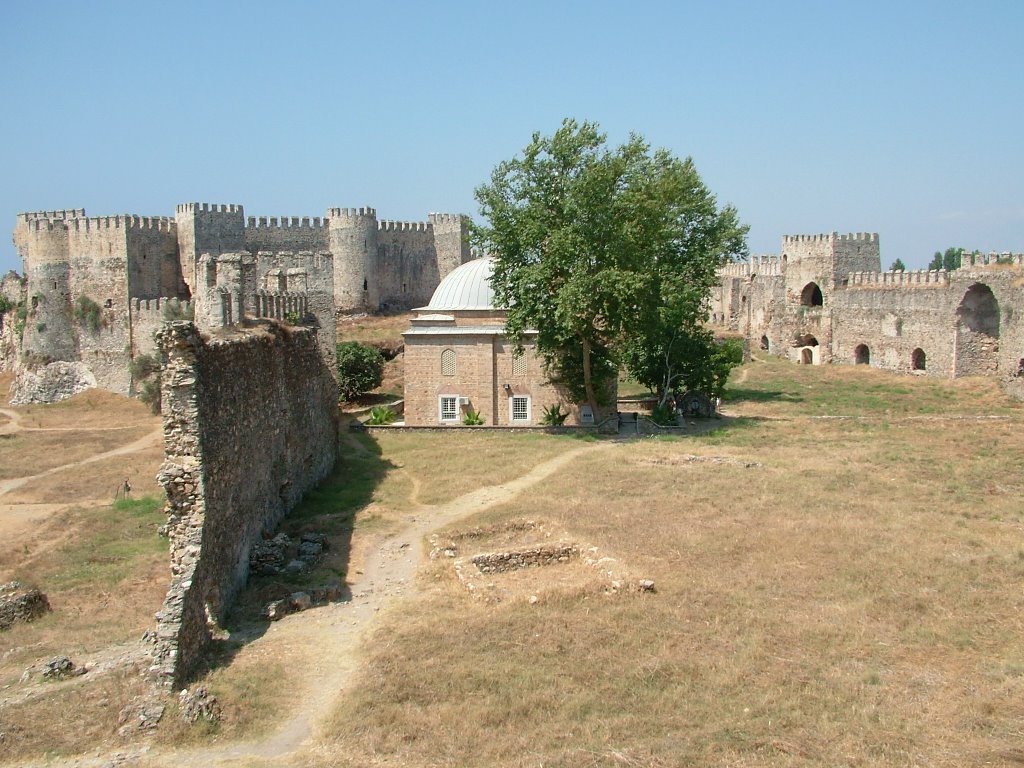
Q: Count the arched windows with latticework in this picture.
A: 2